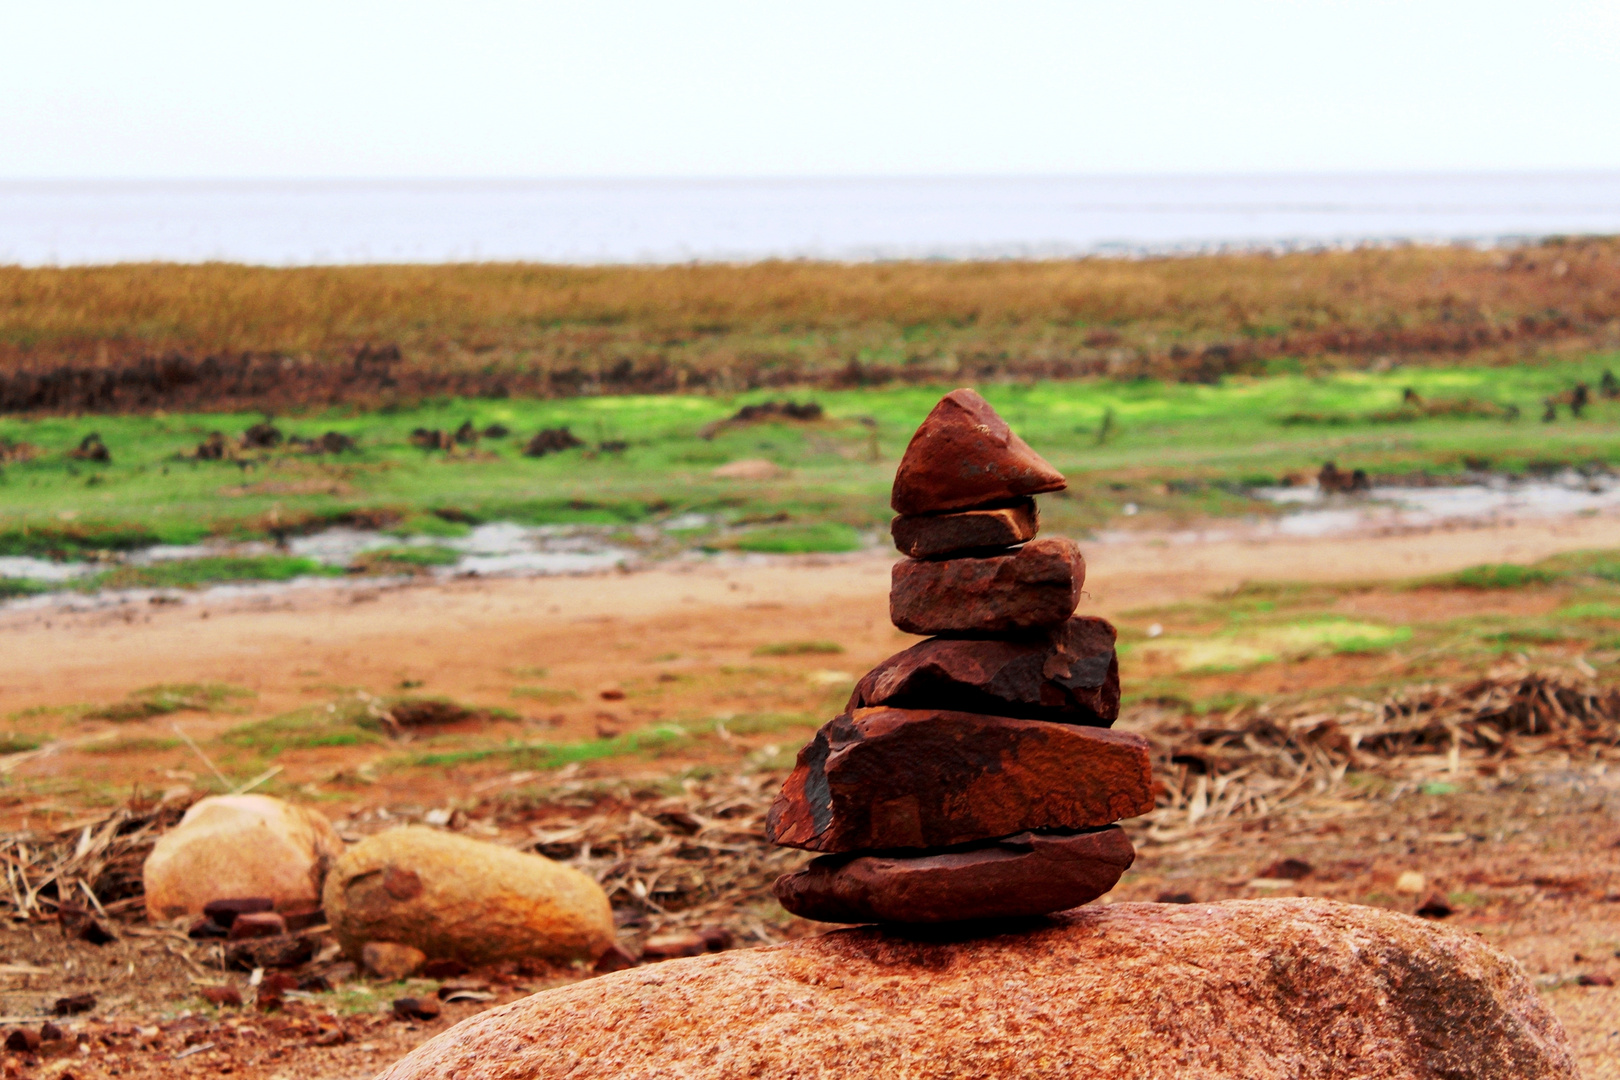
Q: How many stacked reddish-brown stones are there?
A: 6